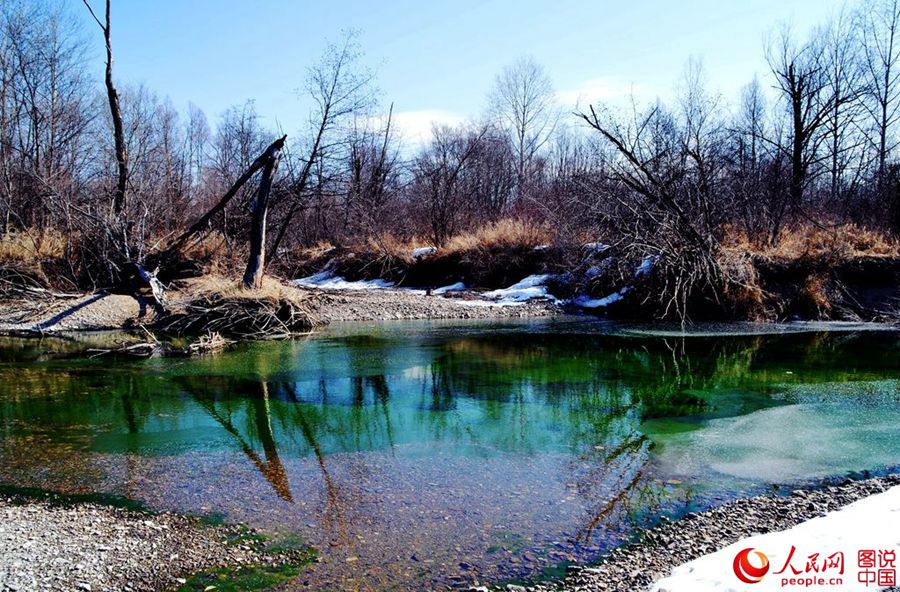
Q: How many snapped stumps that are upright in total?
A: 1